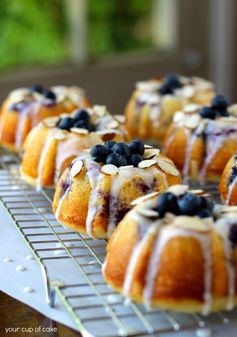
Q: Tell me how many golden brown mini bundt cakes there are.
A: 7